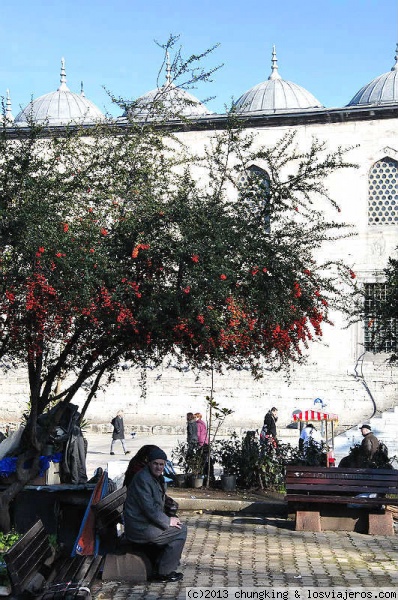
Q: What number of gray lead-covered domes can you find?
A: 4